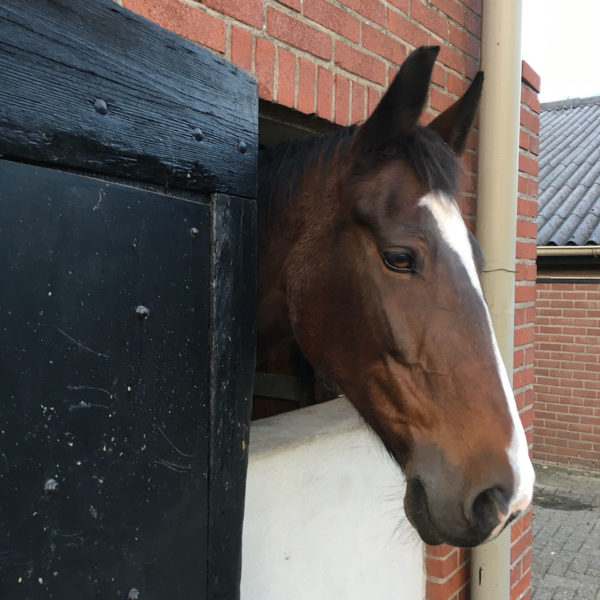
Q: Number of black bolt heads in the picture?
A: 7